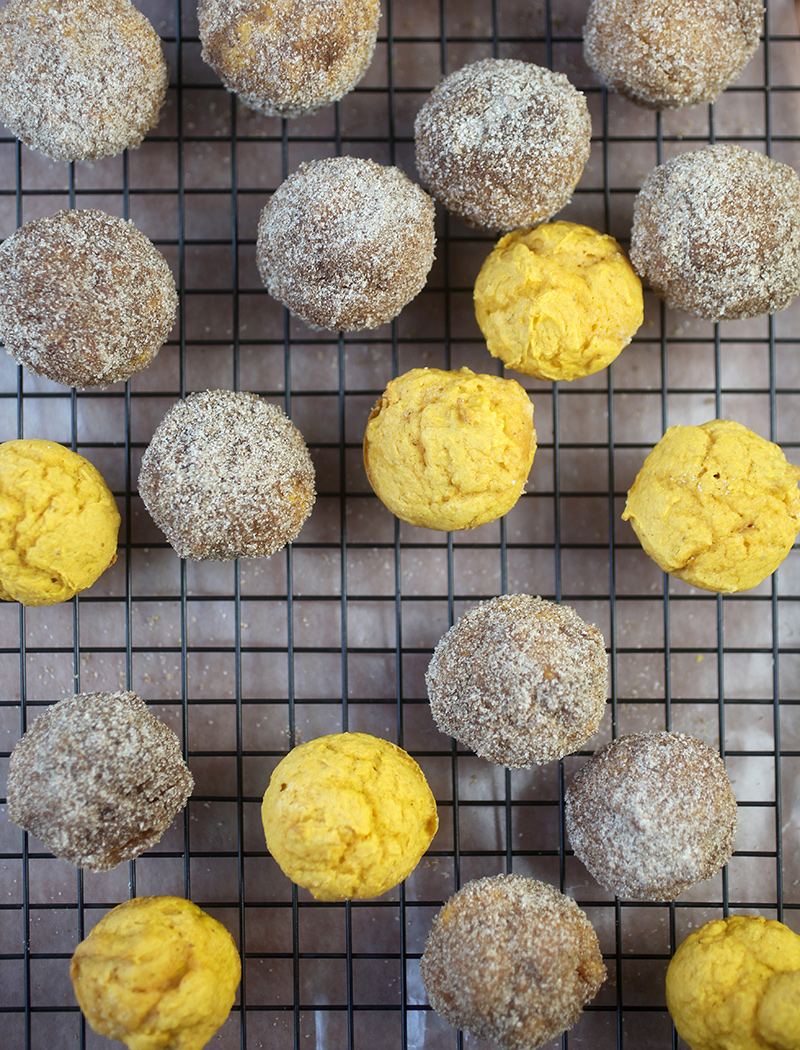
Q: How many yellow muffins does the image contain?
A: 7